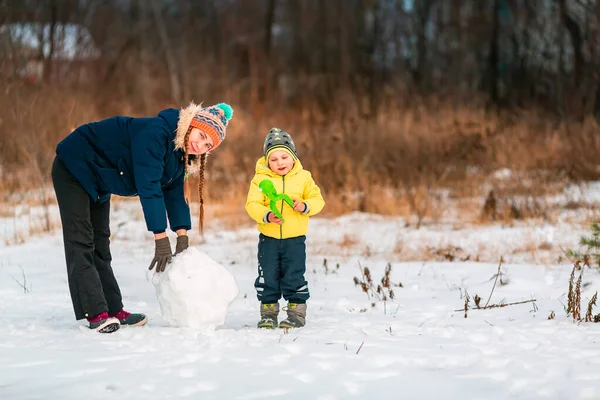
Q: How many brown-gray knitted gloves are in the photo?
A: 2